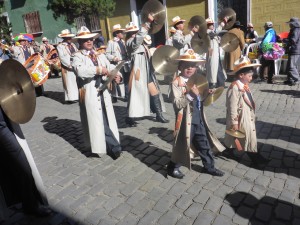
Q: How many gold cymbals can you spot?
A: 11